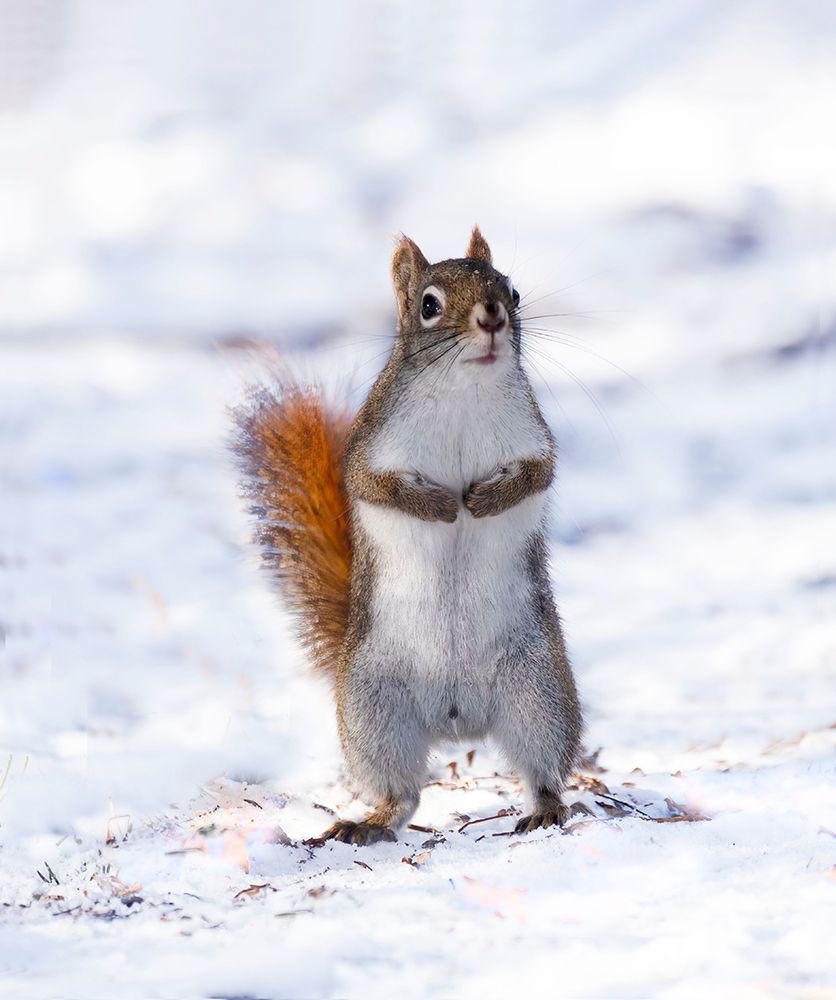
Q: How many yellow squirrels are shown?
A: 0